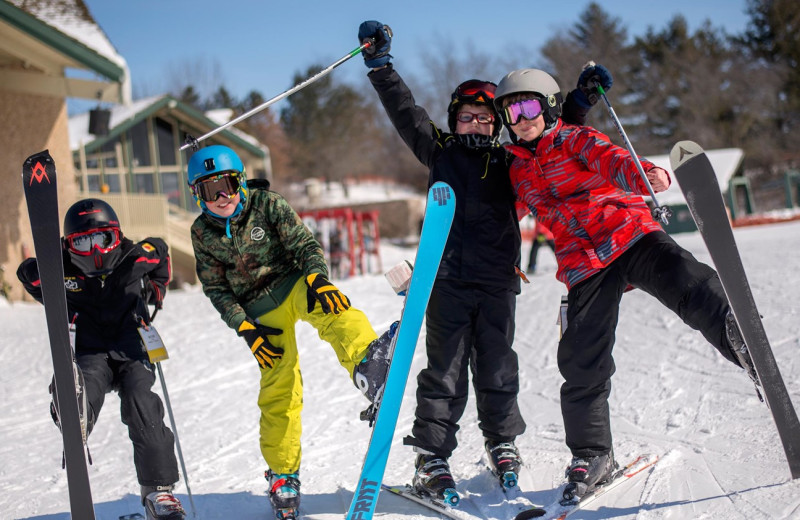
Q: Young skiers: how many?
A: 4